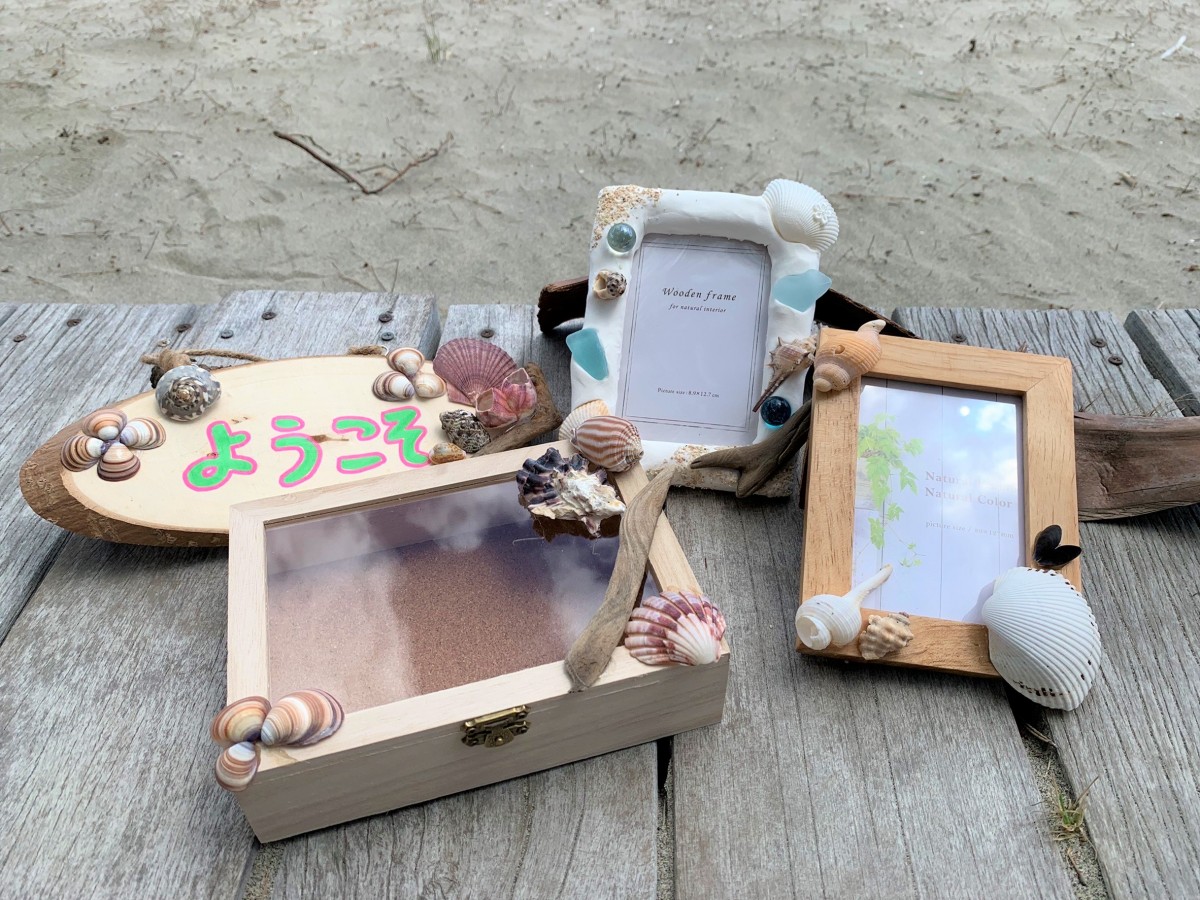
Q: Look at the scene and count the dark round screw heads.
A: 11